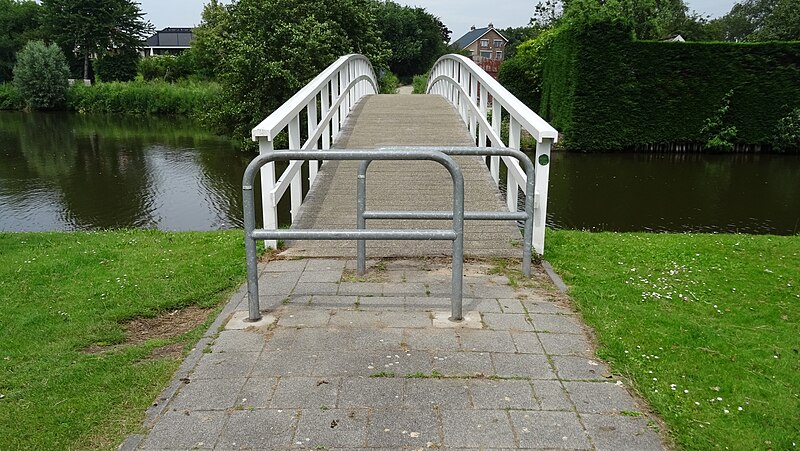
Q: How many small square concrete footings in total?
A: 2